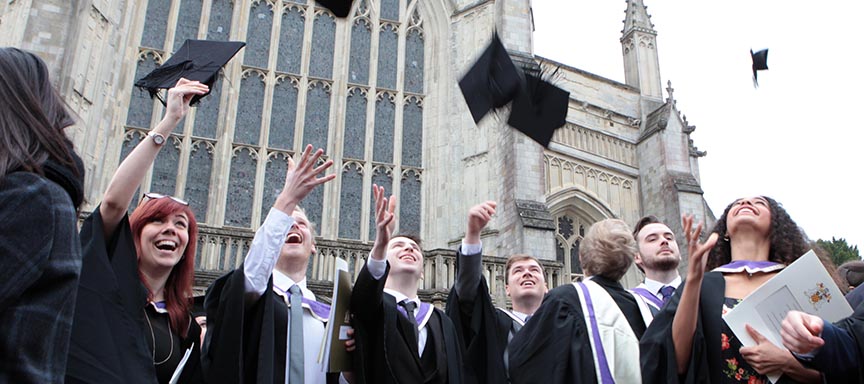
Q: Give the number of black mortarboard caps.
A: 5